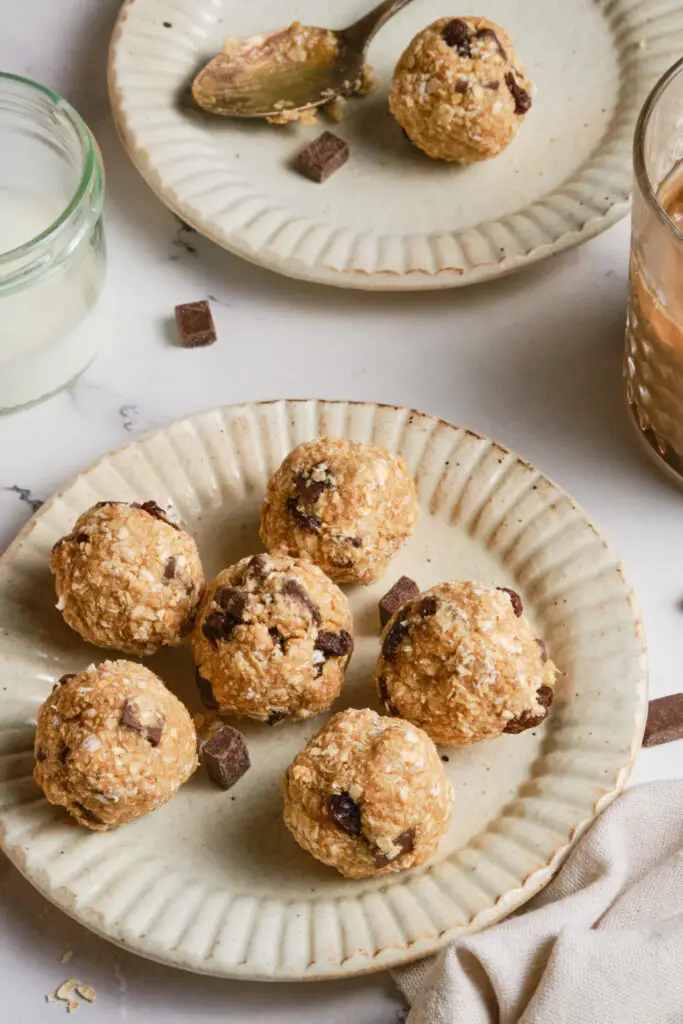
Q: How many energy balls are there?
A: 7